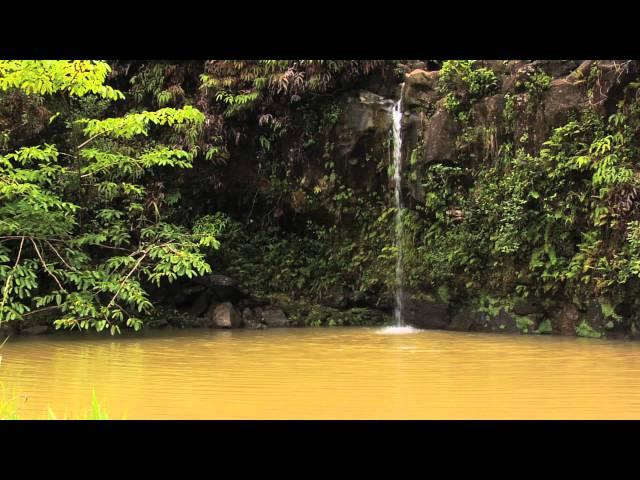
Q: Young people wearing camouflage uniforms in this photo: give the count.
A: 0